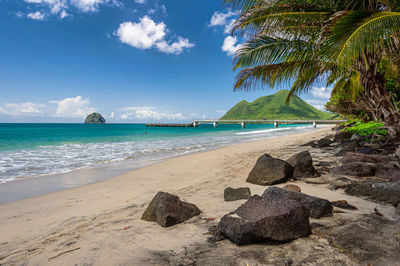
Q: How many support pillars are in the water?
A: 5